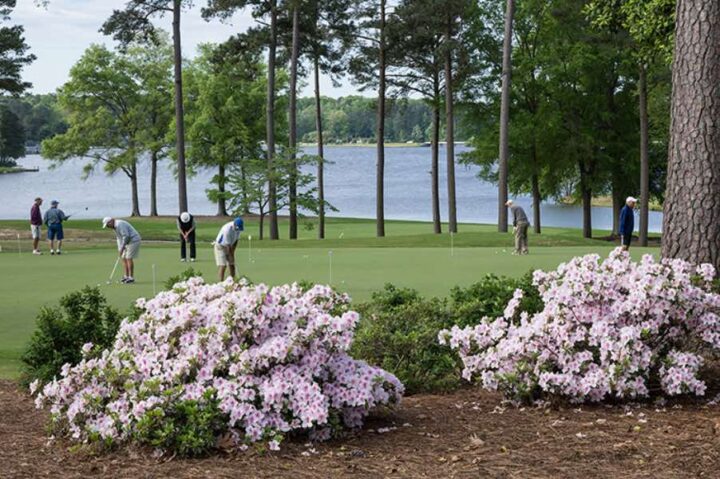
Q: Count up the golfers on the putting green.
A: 7